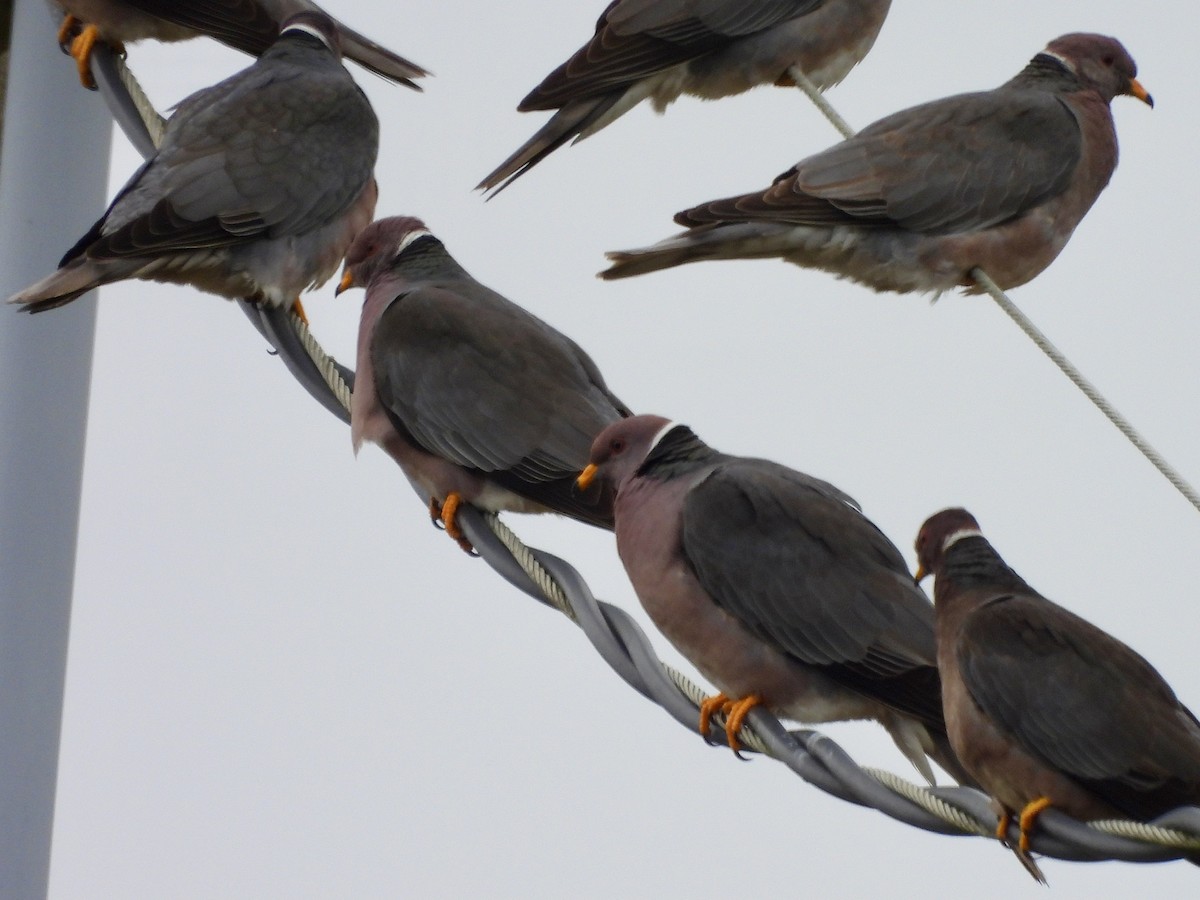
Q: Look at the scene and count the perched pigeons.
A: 7